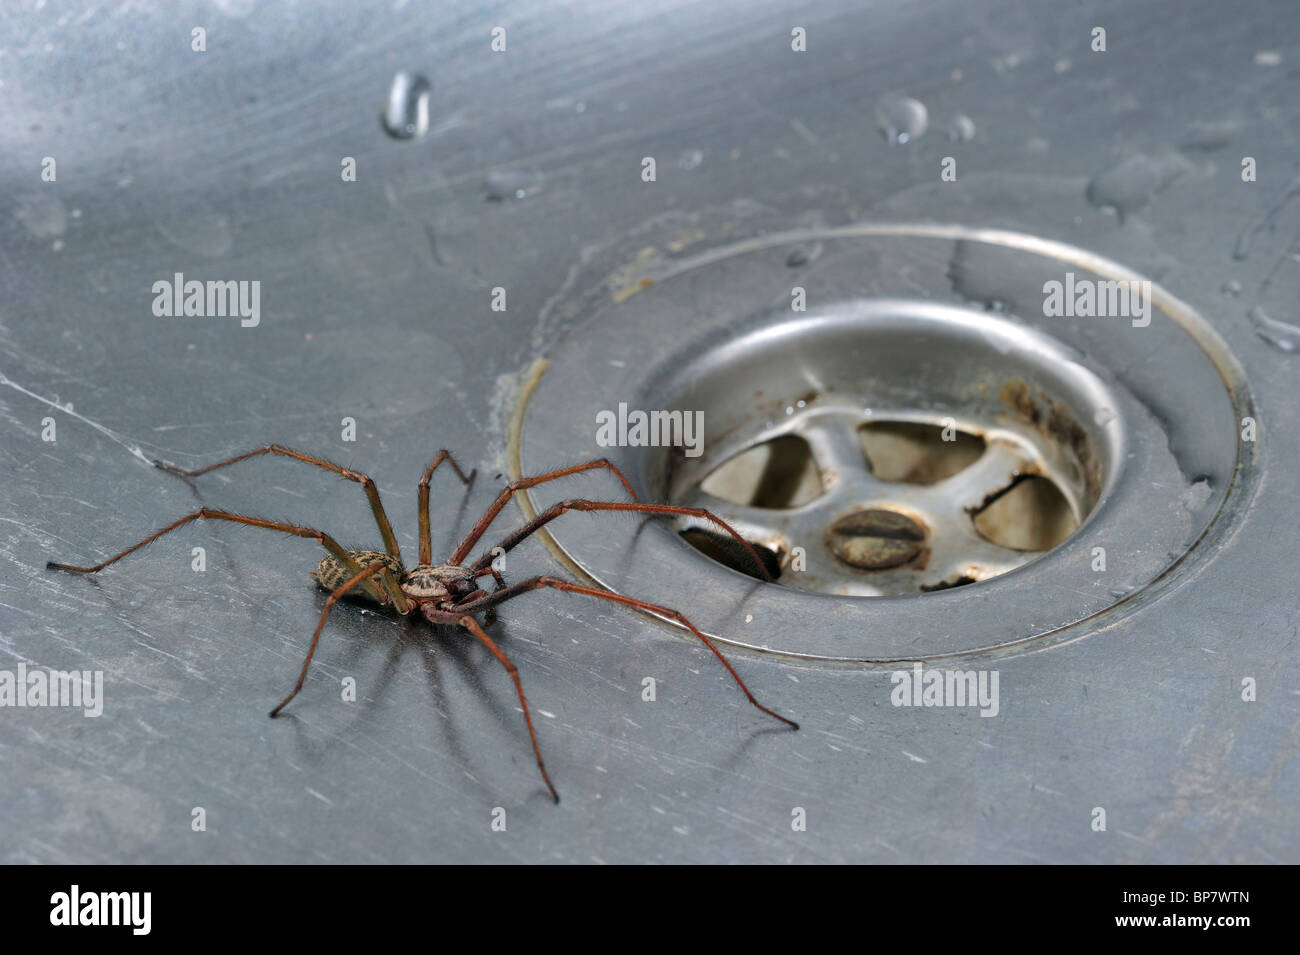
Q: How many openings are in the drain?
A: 5